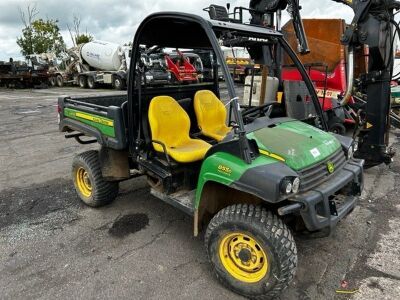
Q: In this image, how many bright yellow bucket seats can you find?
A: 2